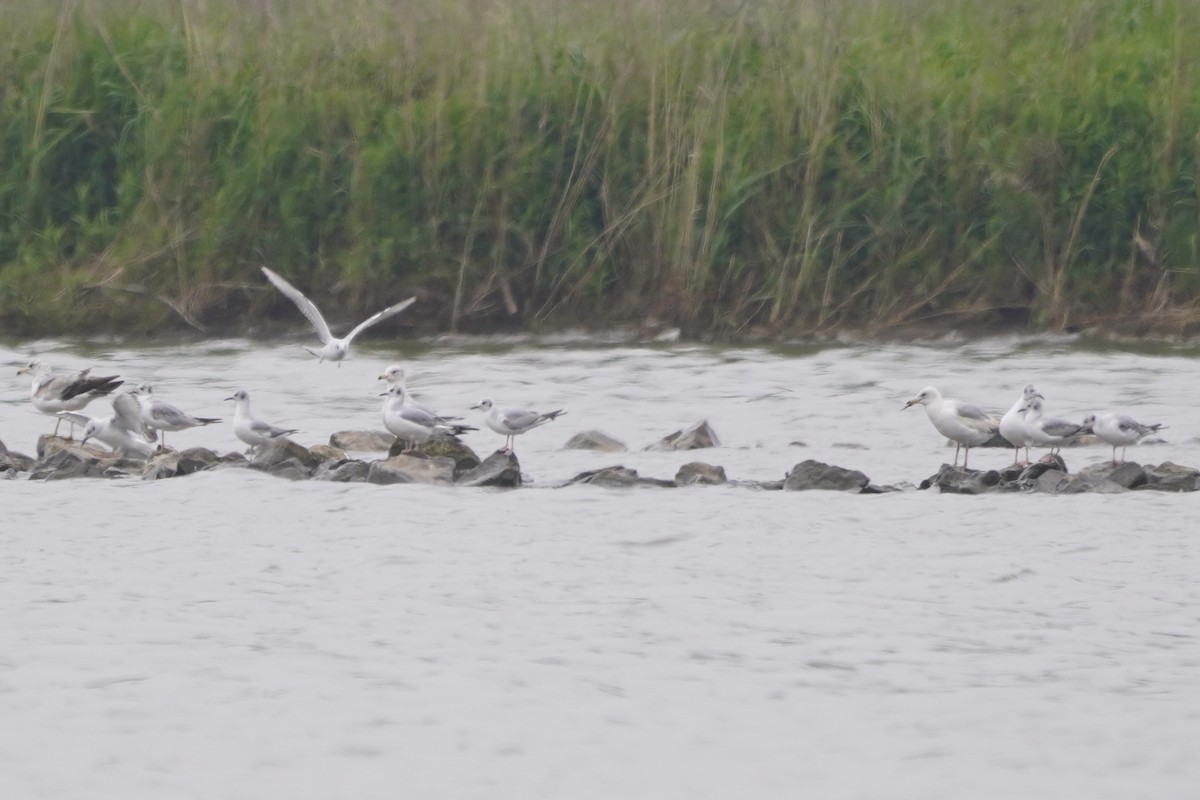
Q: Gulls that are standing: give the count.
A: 11